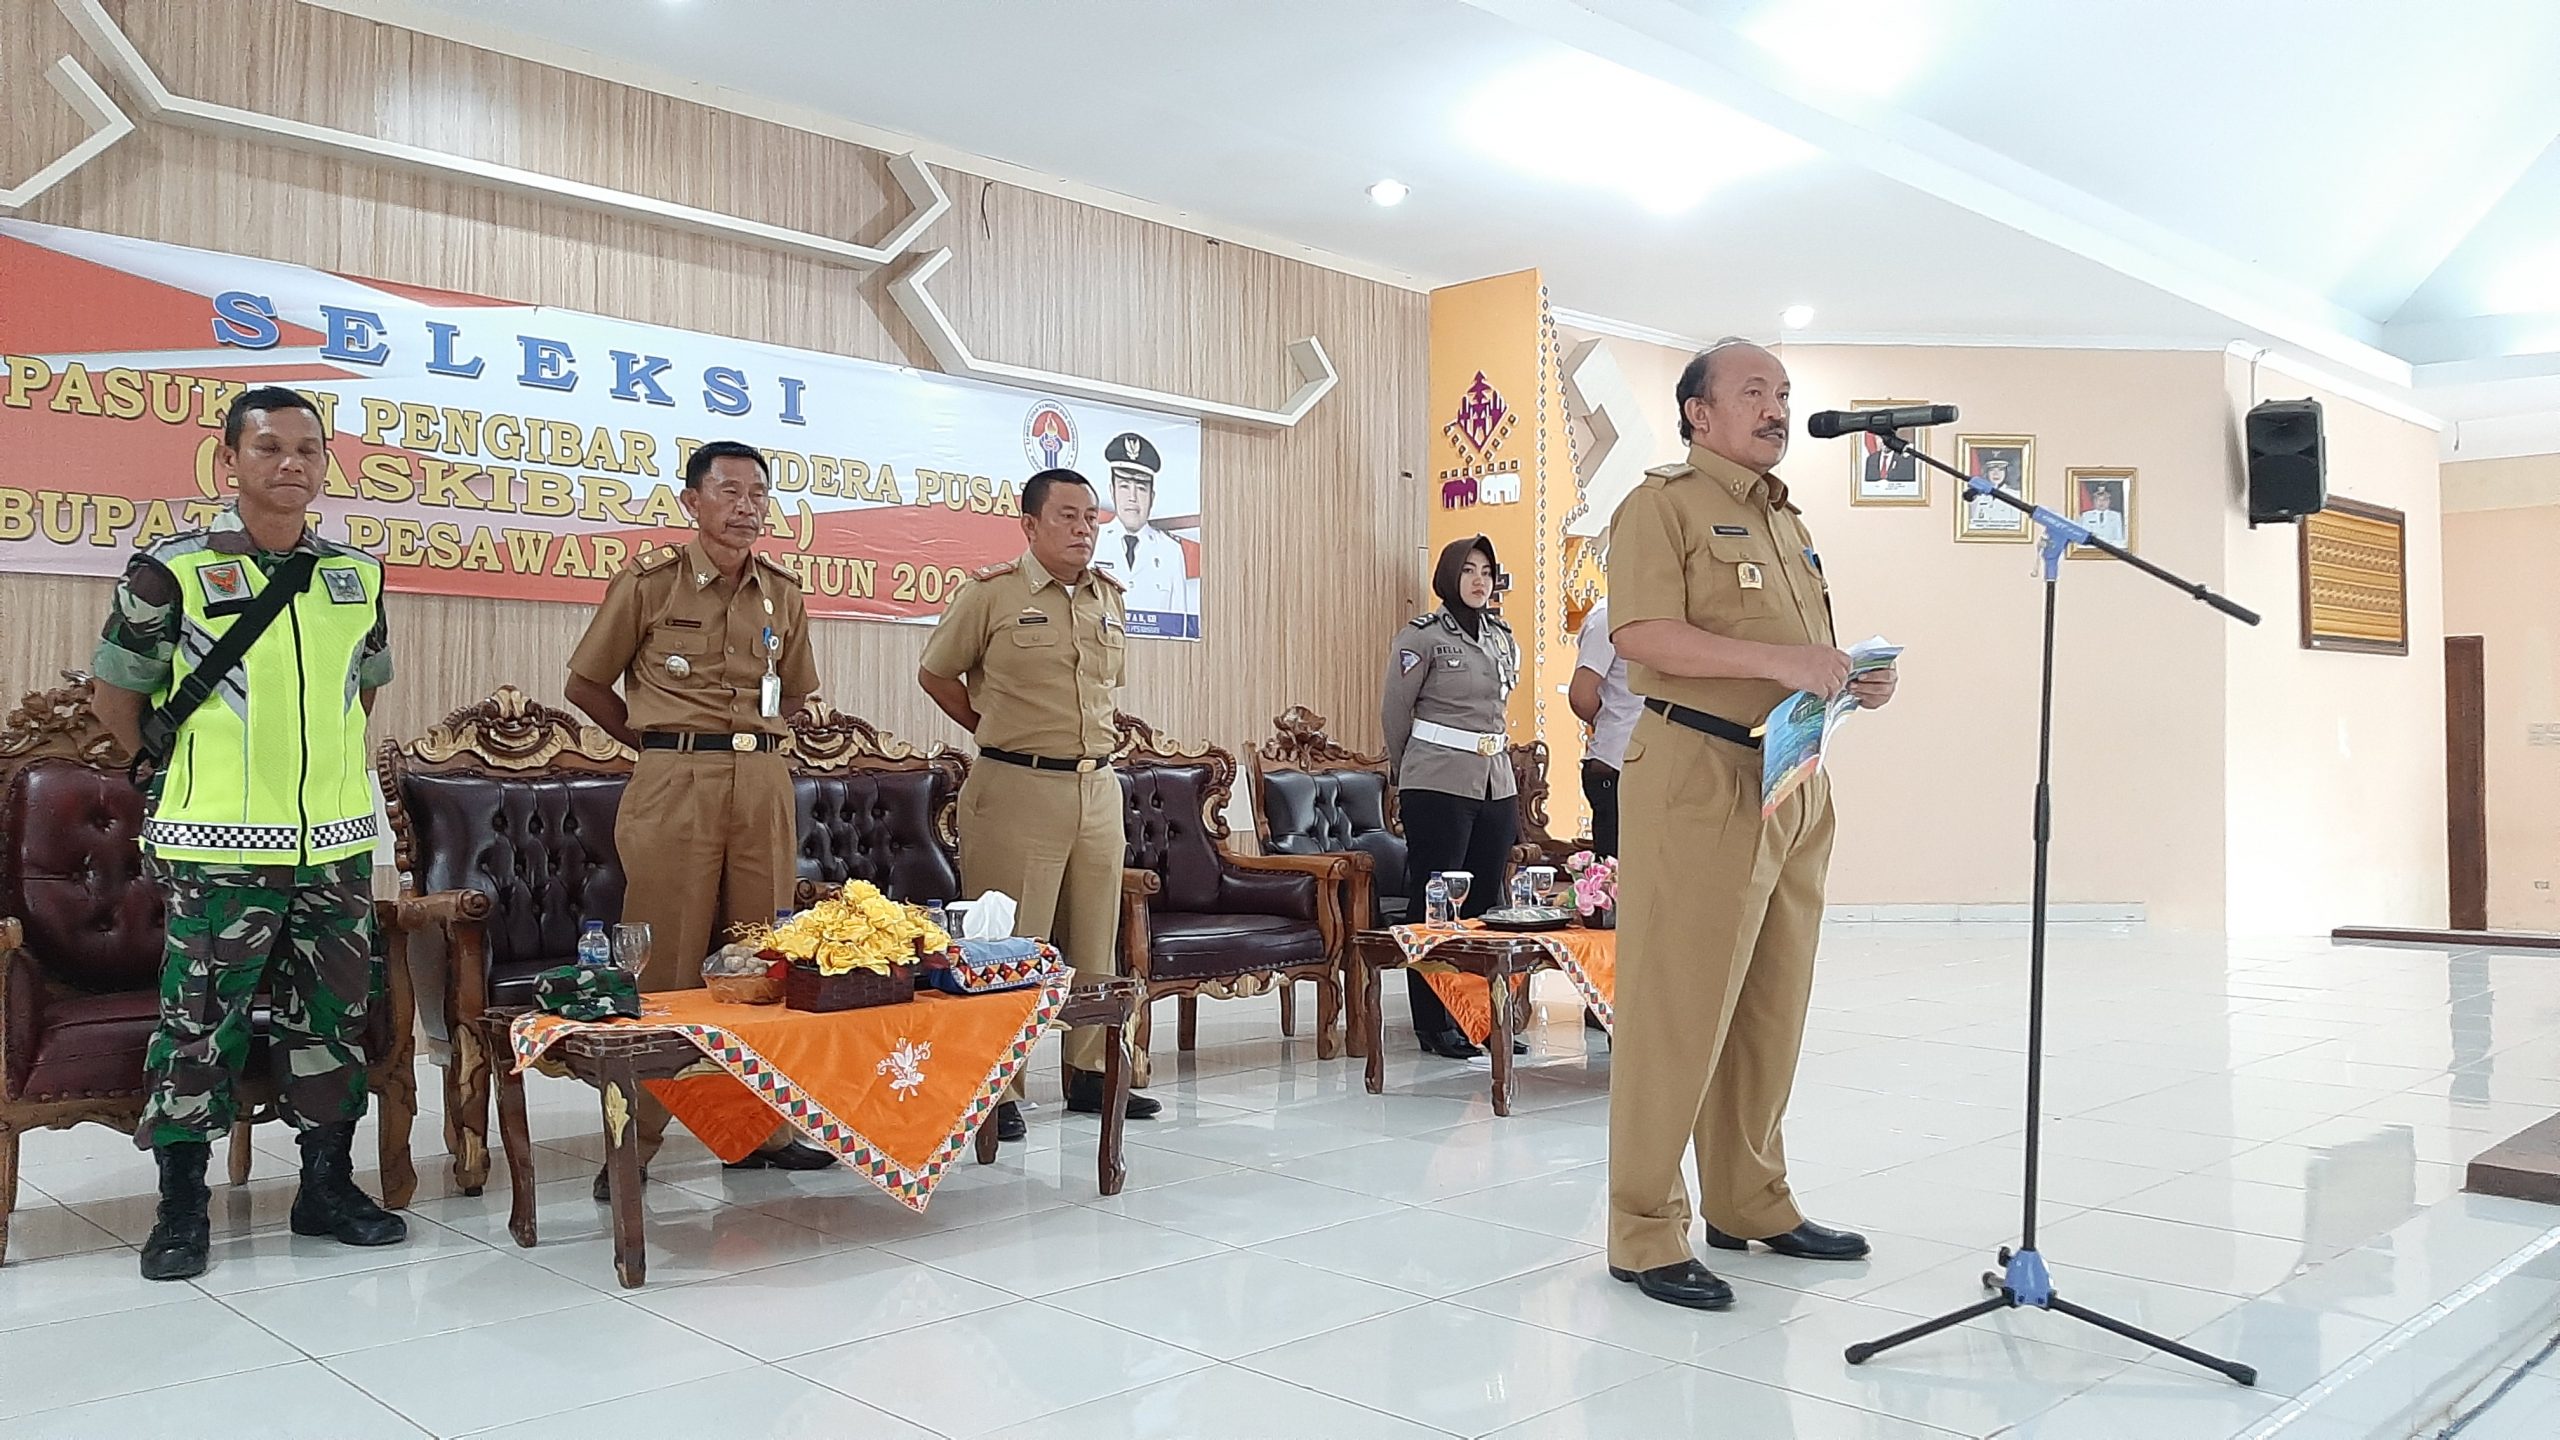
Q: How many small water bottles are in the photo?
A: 5